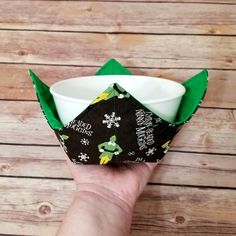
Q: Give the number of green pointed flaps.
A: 3